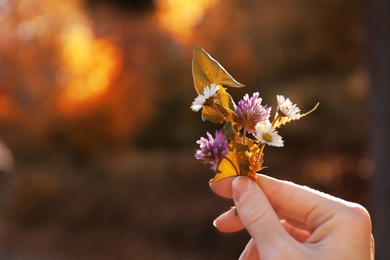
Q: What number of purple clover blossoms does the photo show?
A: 2